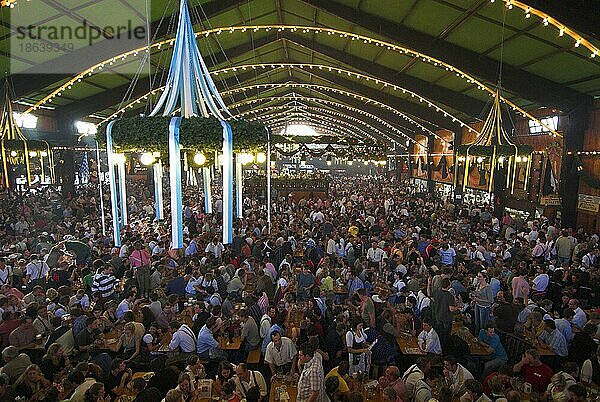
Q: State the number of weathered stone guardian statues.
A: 0